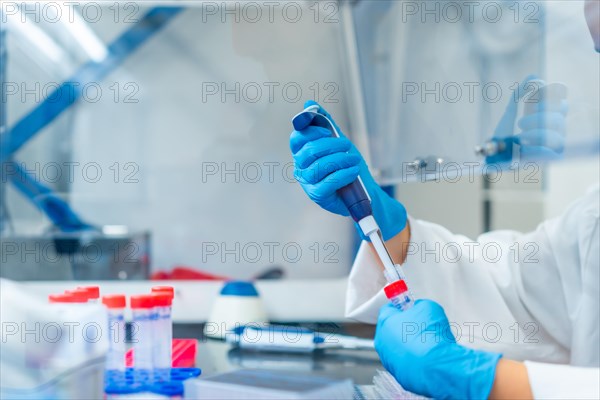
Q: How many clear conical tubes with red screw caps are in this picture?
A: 8